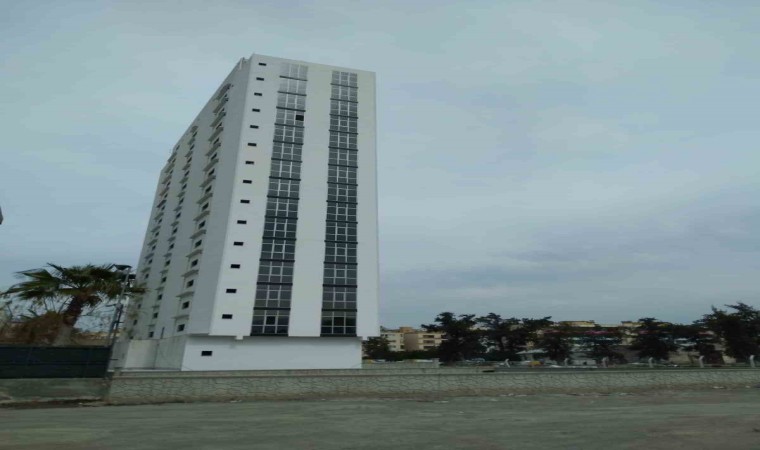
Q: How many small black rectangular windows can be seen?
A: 15